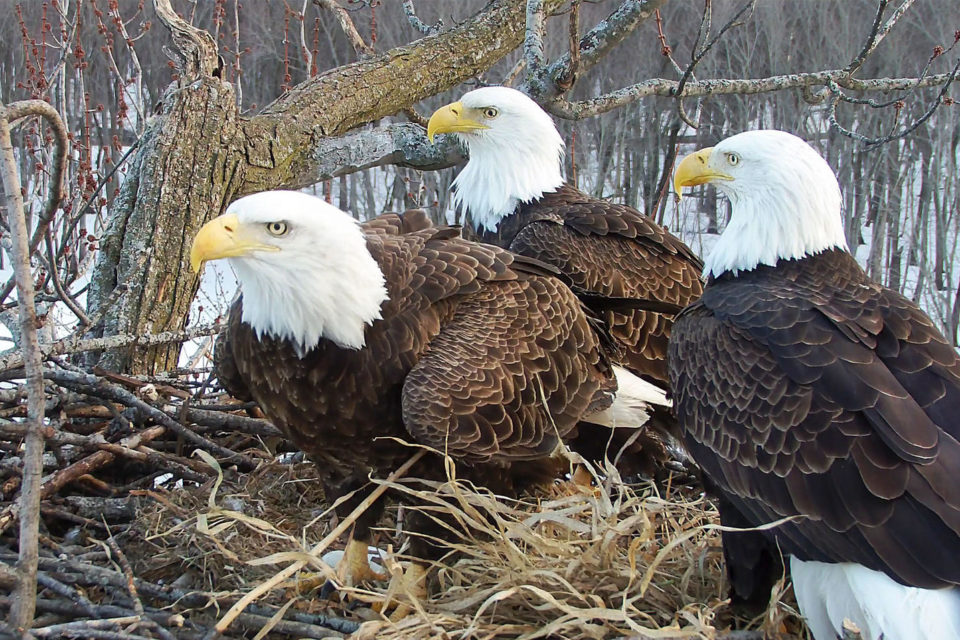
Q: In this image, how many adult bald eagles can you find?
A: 3